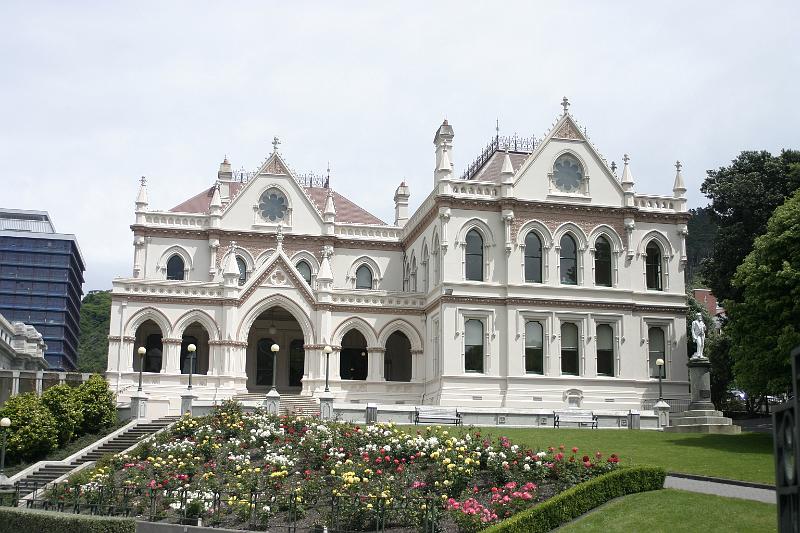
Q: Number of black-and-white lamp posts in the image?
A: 6